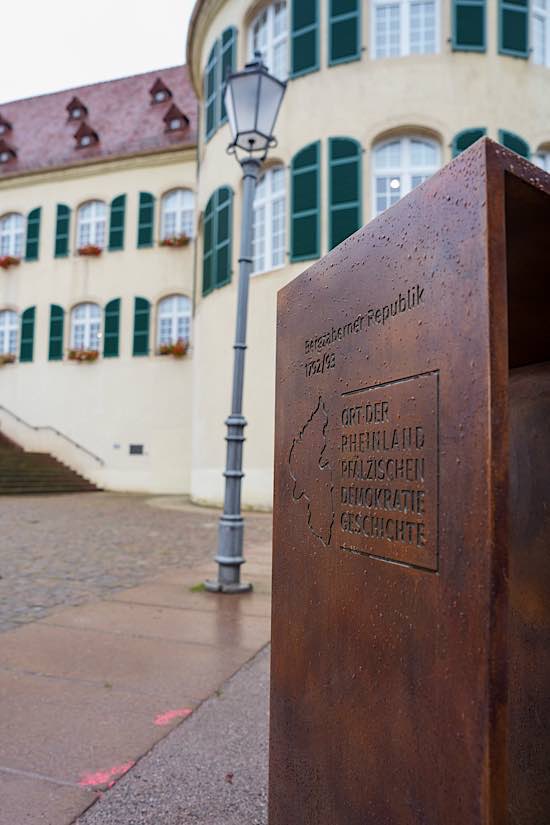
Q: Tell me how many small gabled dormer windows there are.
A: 6